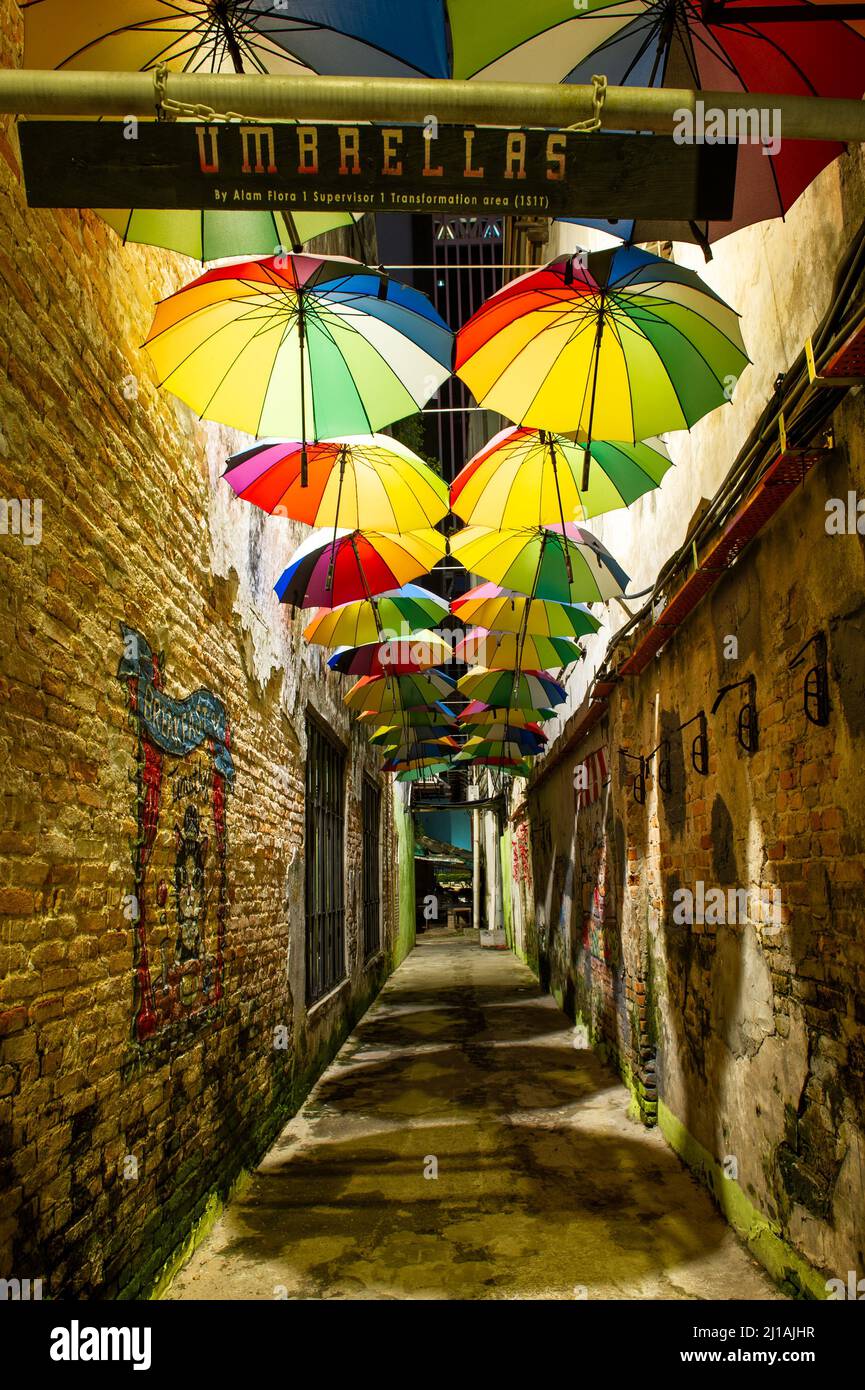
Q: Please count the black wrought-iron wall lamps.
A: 5